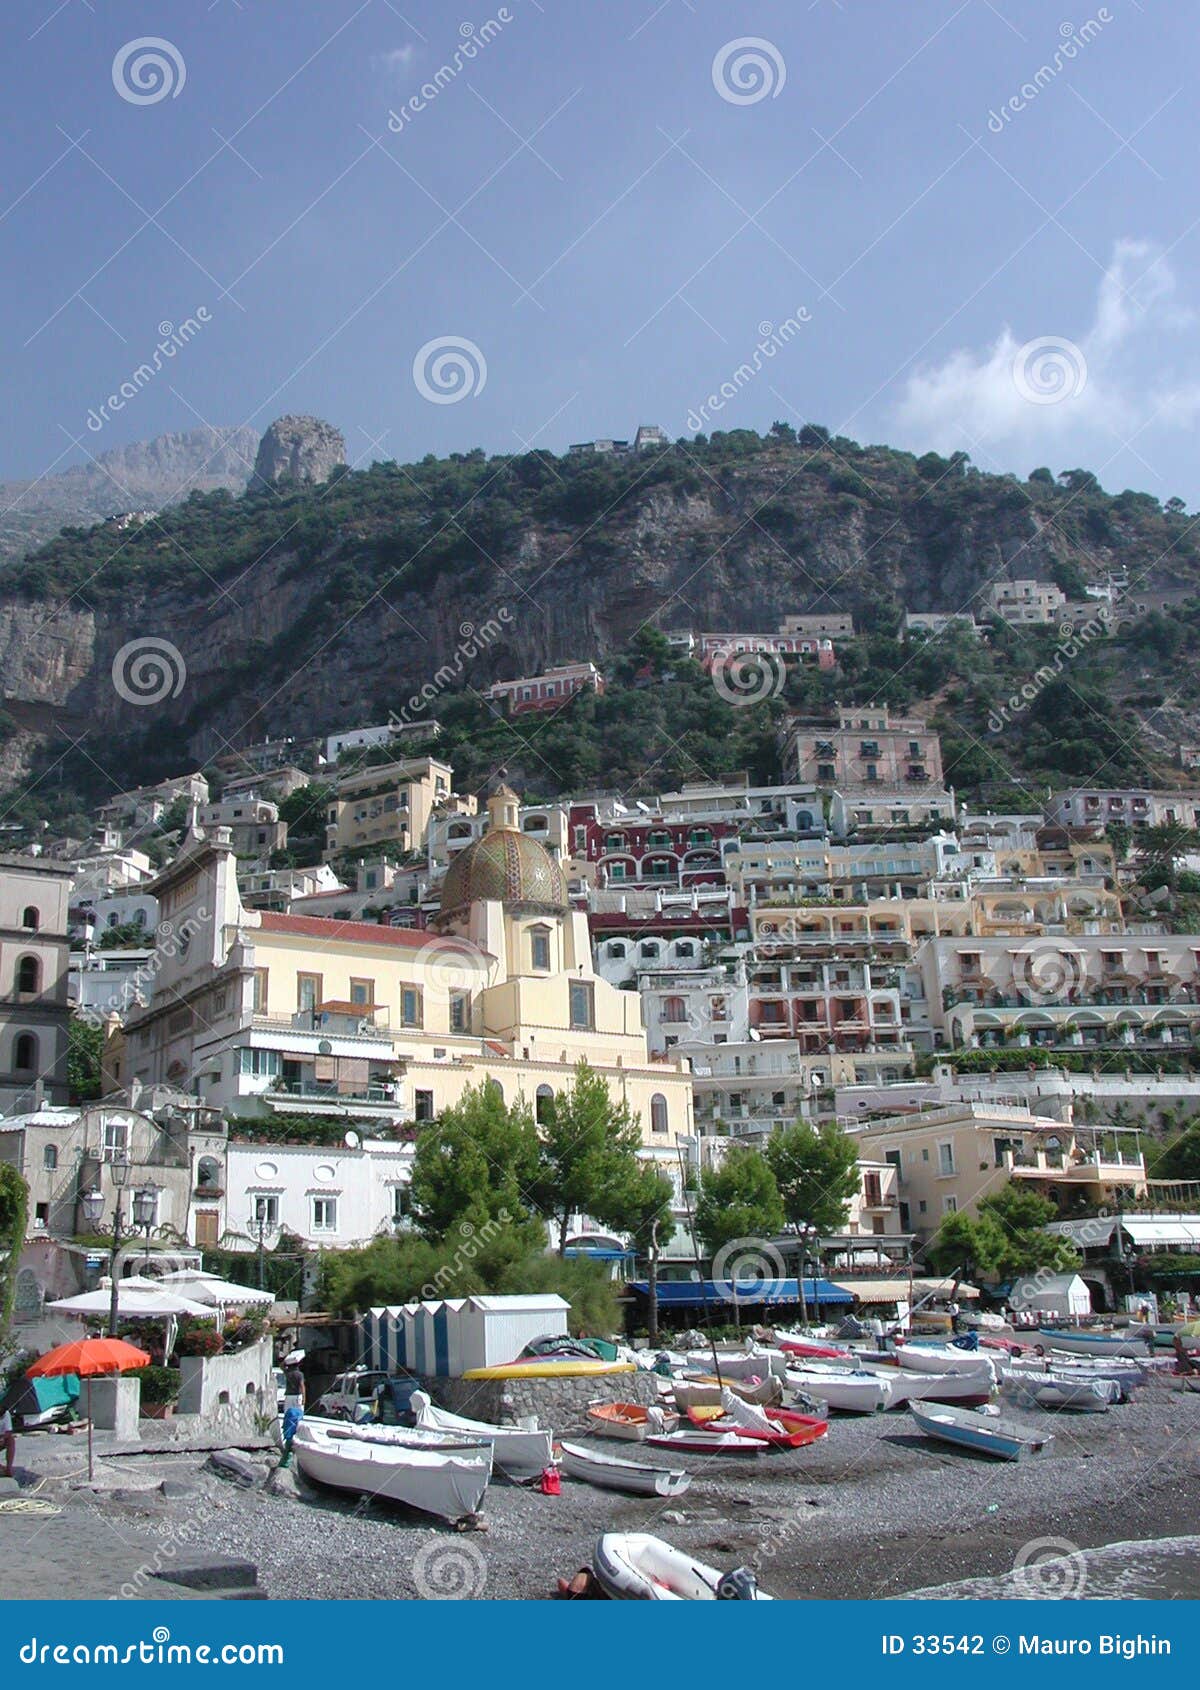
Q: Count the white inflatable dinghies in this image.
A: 1